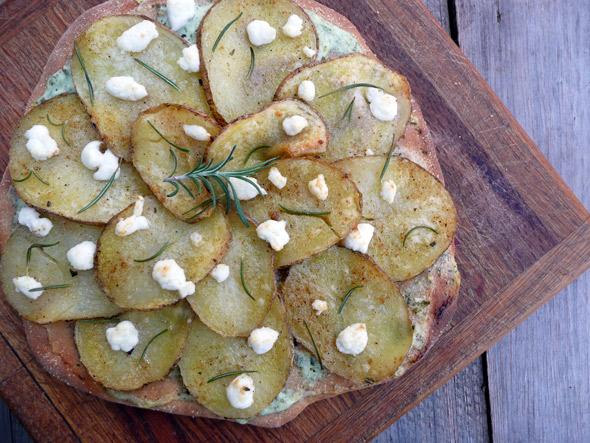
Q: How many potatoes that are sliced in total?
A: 14